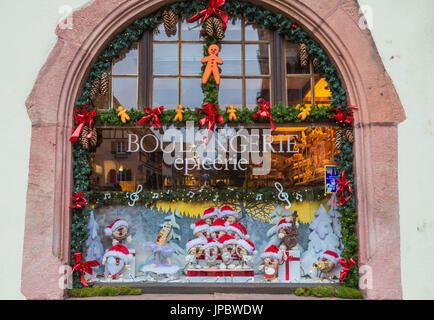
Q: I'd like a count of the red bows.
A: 10